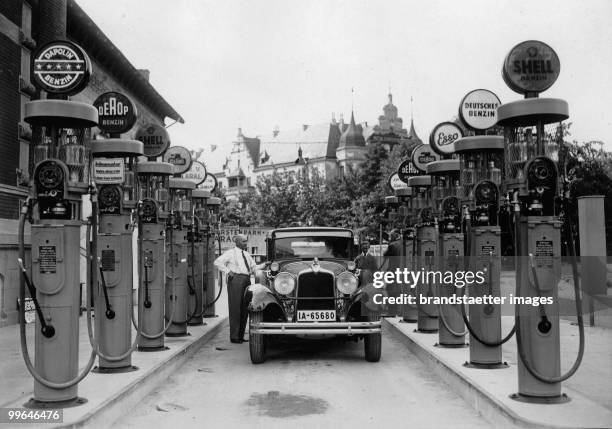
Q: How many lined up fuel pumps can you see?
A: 12